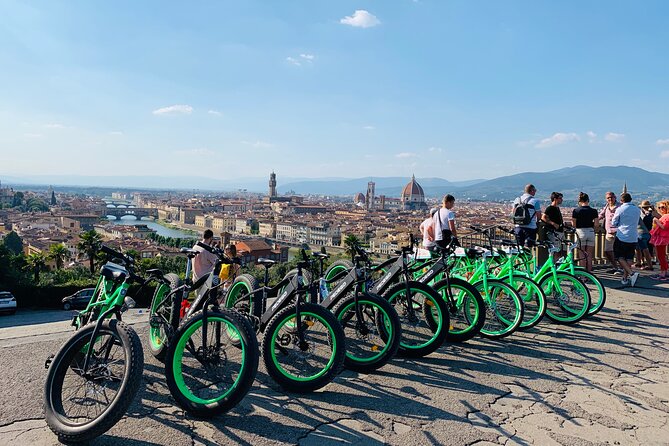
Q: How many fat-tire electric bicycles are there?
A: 6